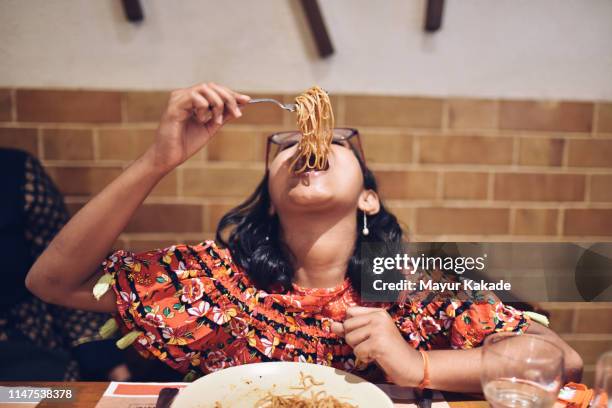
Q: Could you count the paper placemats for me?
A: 2